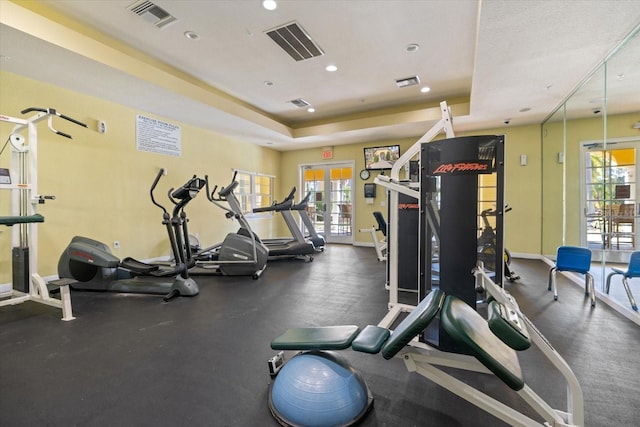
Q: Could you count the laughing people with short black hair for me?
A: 0